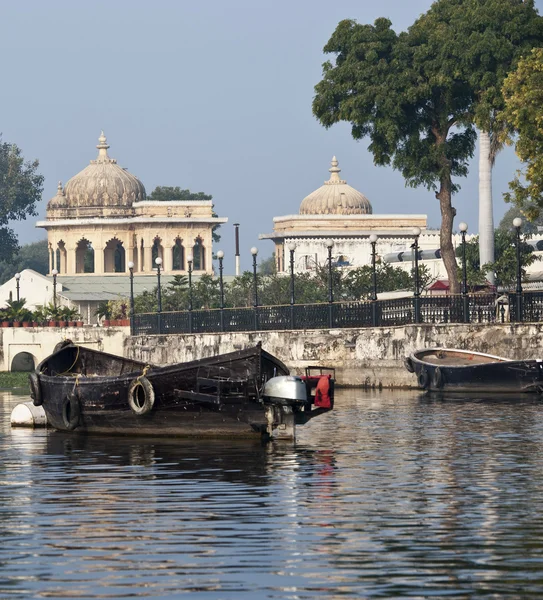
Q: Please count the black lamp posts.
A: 13